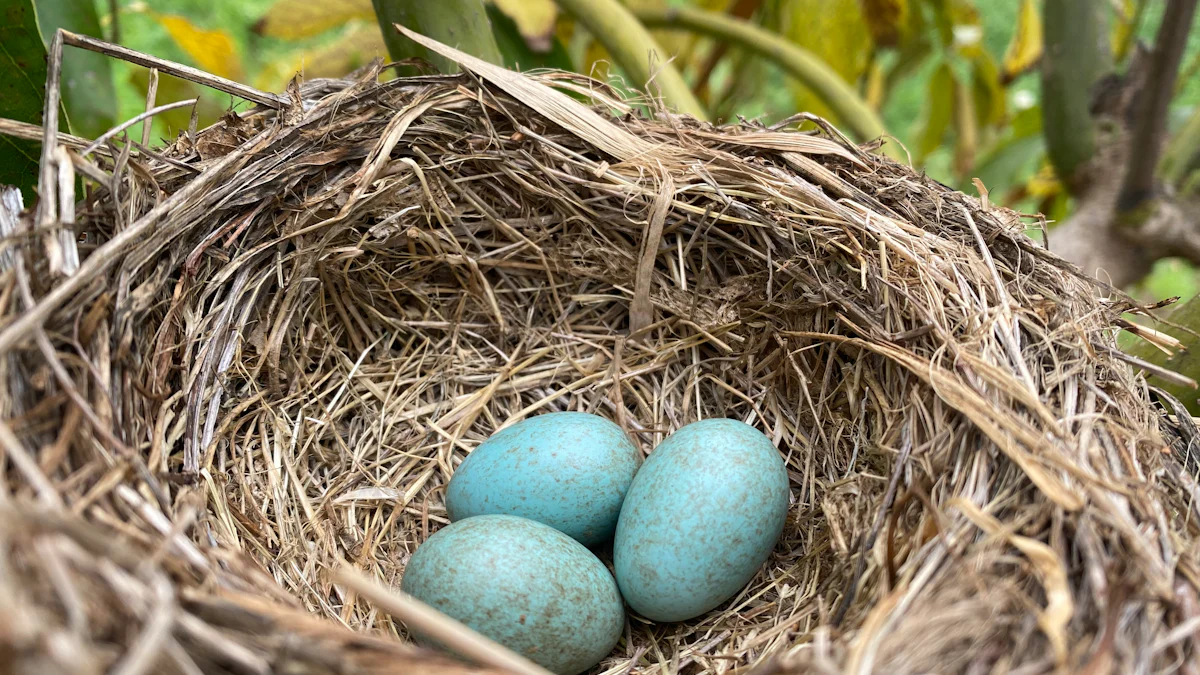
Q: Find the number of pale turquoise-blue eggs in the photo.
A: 3